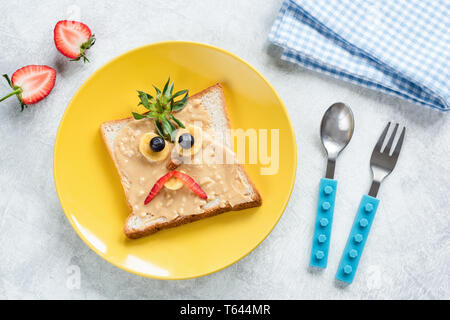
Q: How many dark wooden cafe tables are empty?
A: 0